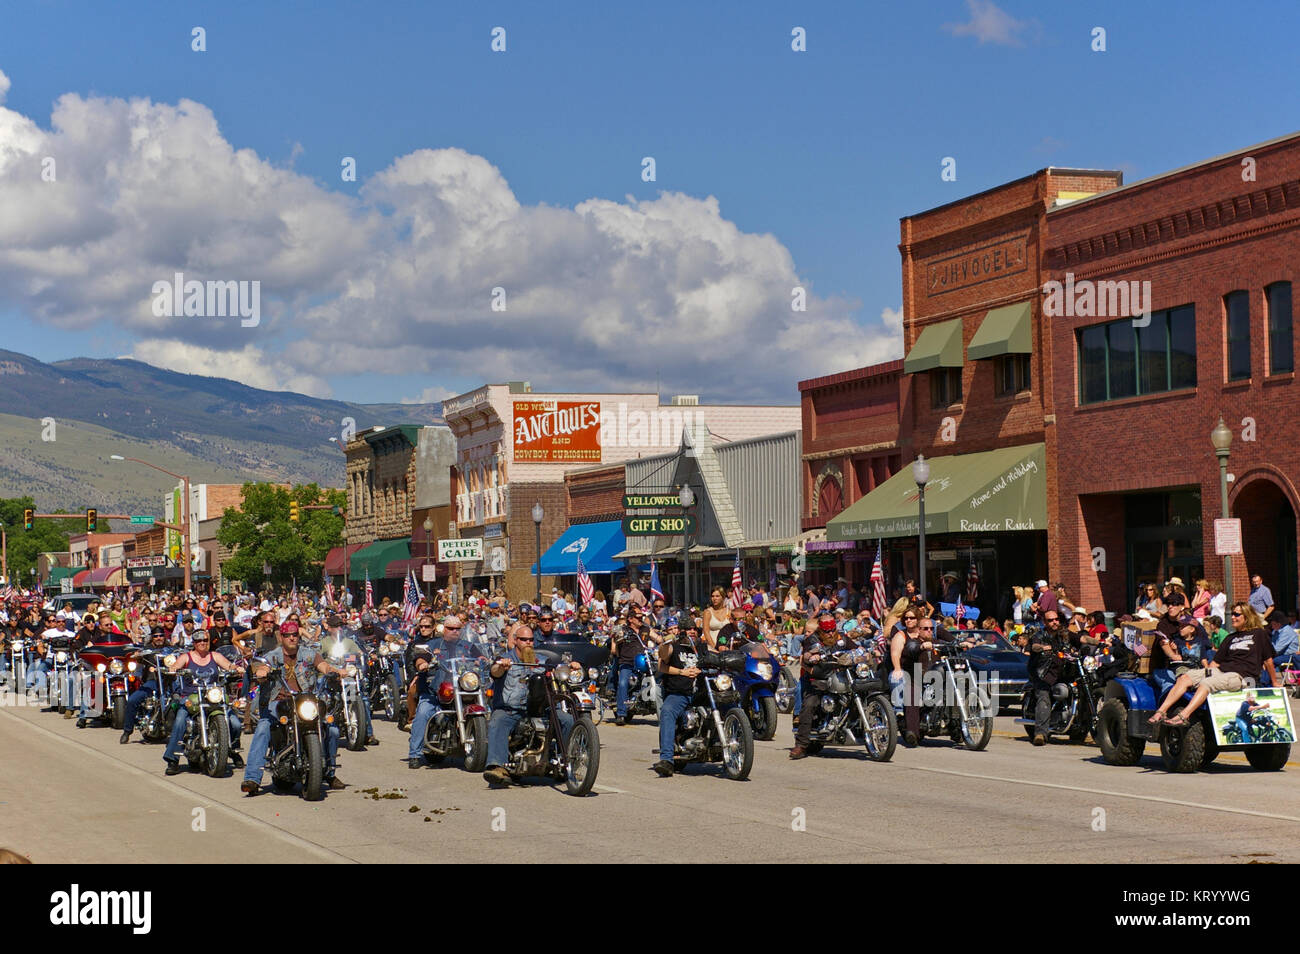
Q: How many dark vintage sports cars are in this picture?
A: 1